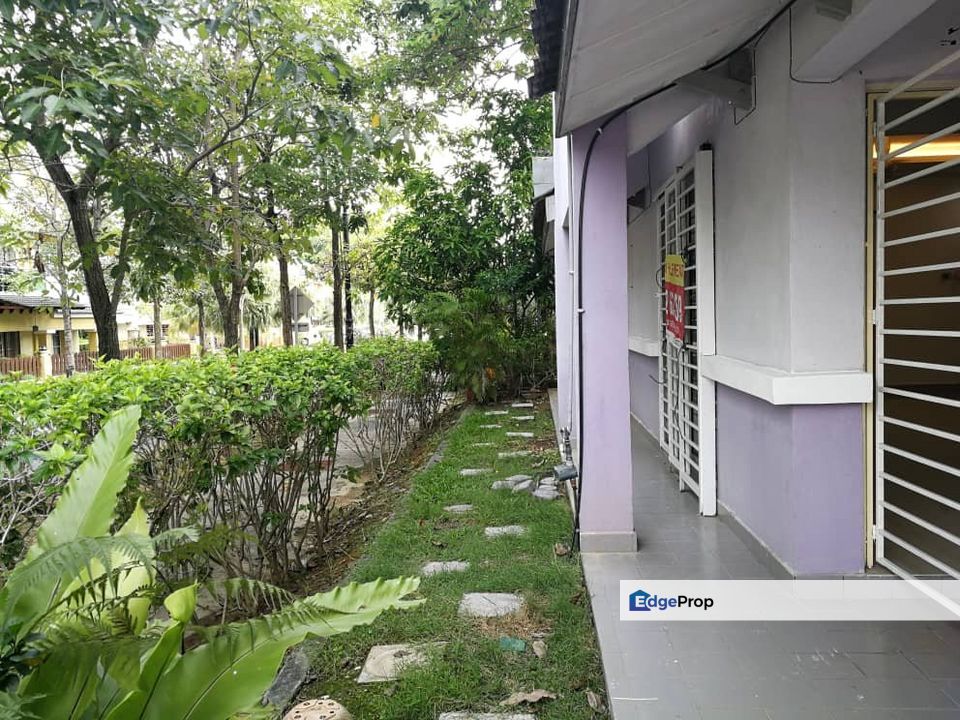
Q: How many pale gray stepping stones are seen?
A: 14